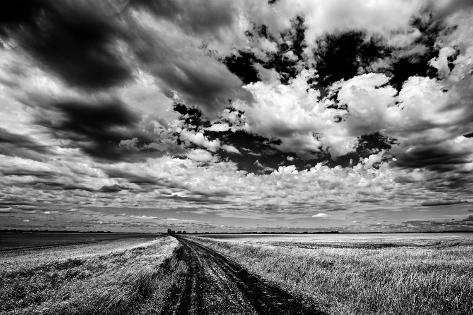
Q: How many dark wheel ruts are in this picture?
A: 2